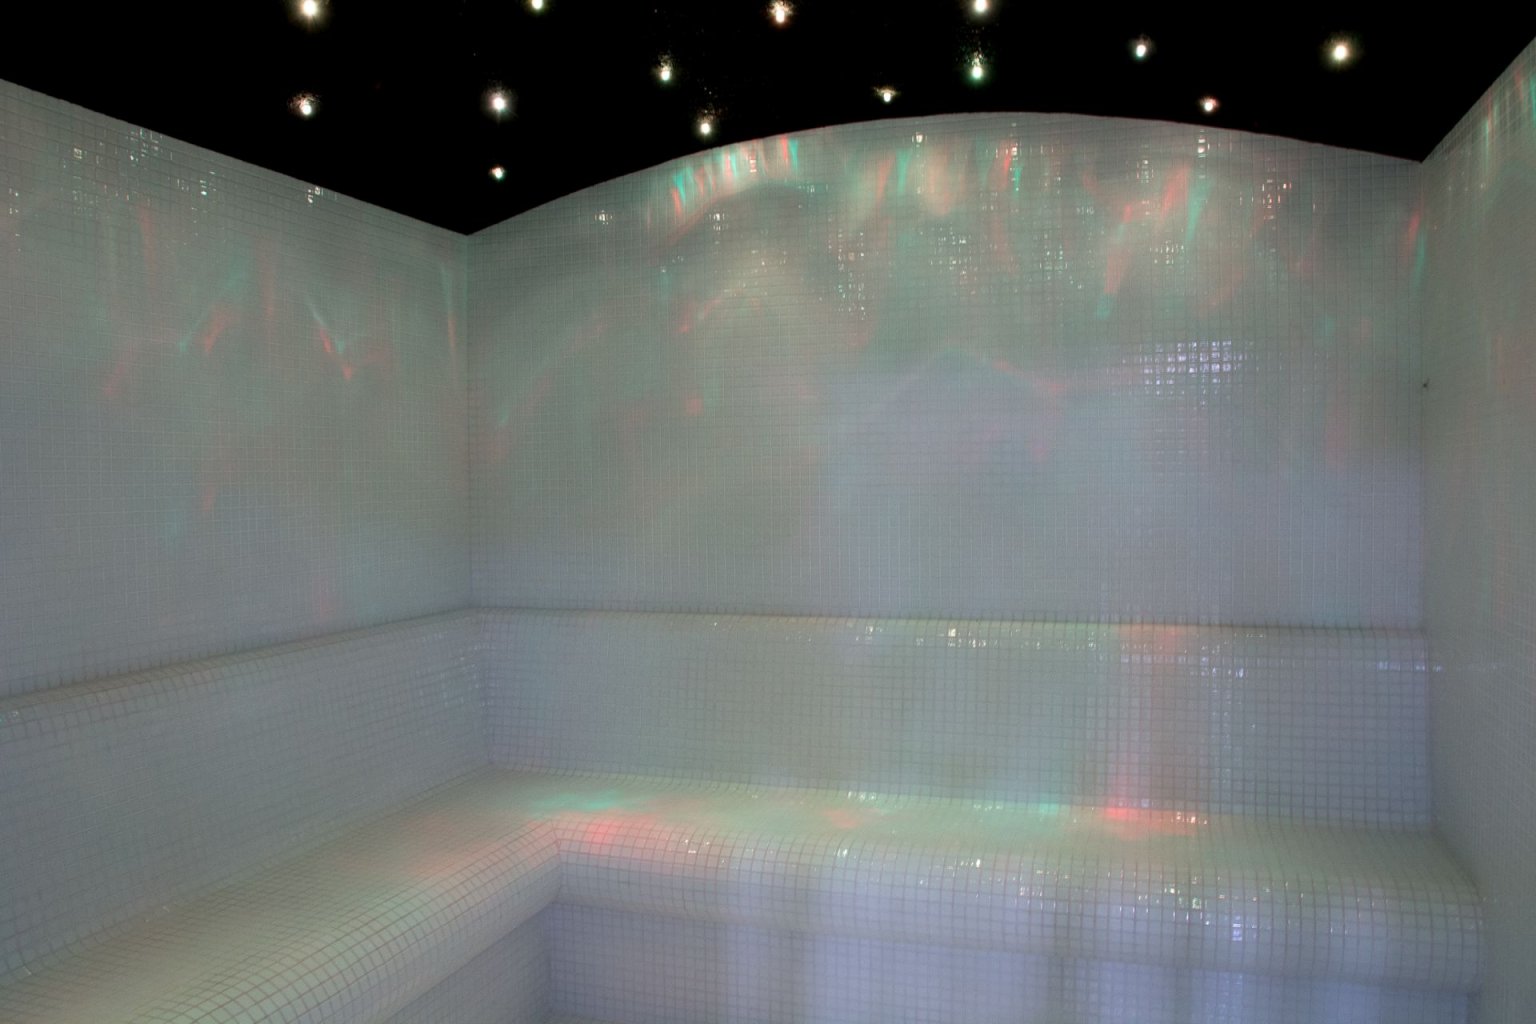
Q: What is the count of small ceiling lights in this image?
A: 14